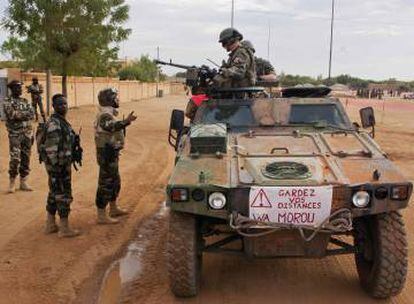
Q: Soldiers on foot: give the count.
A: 4